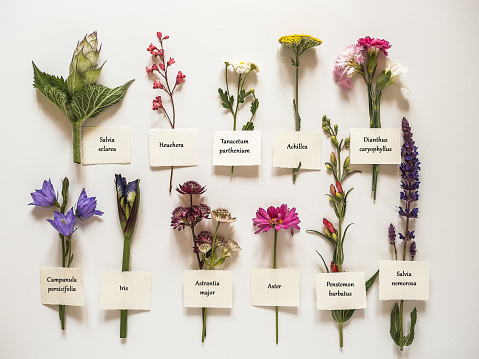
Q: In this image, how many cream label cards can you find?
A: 11